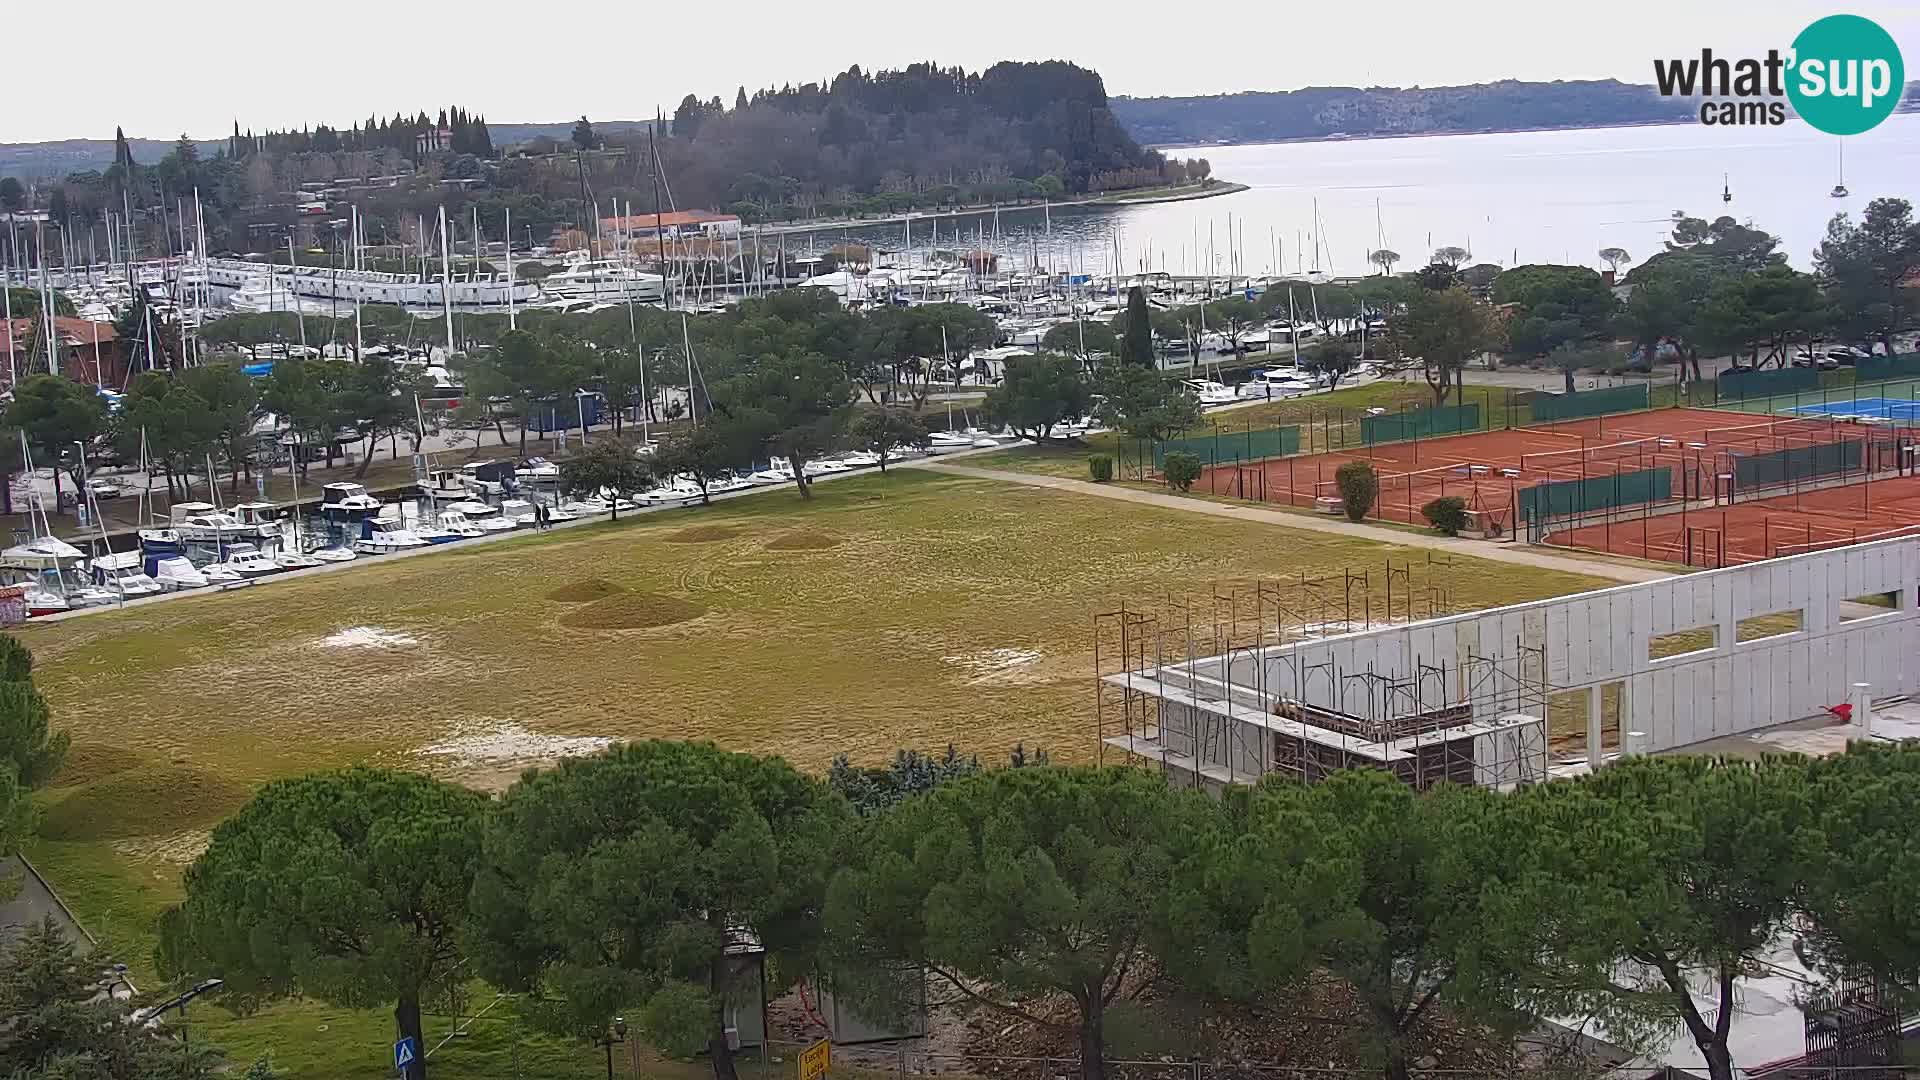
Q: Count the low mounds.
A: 6